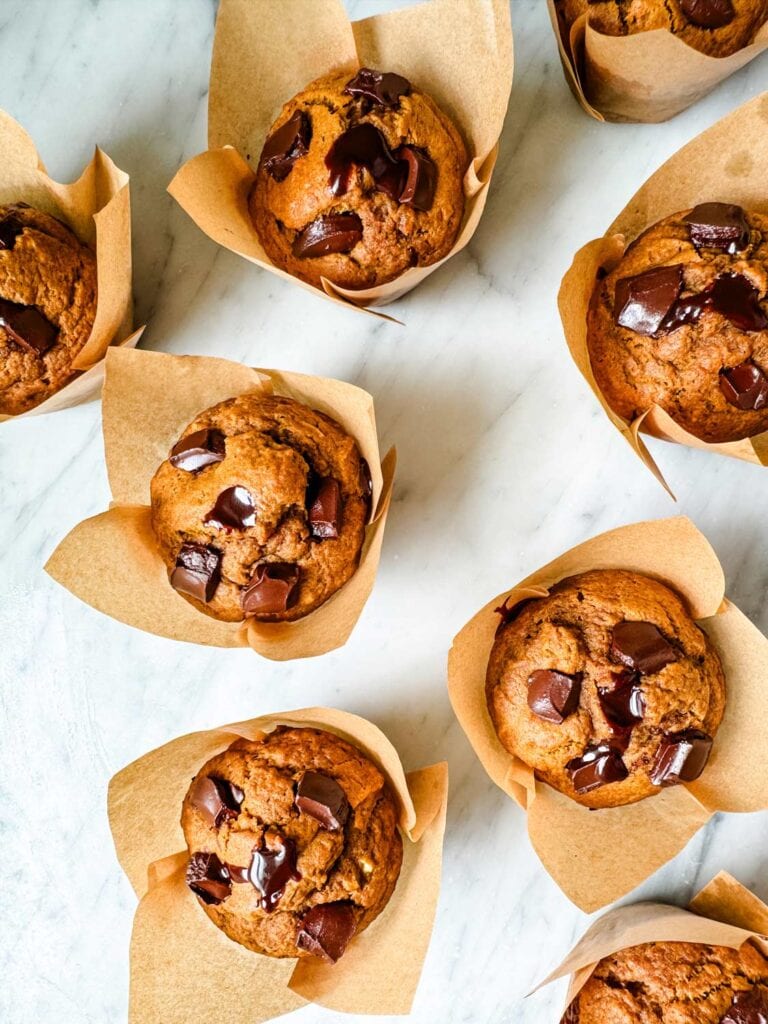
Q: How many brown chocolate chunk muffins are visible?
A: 8